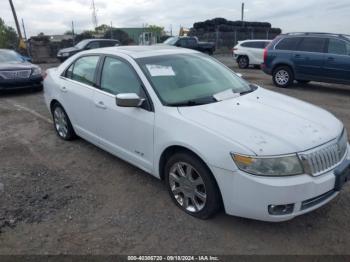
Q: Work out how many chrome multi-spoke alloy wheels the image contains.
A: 2